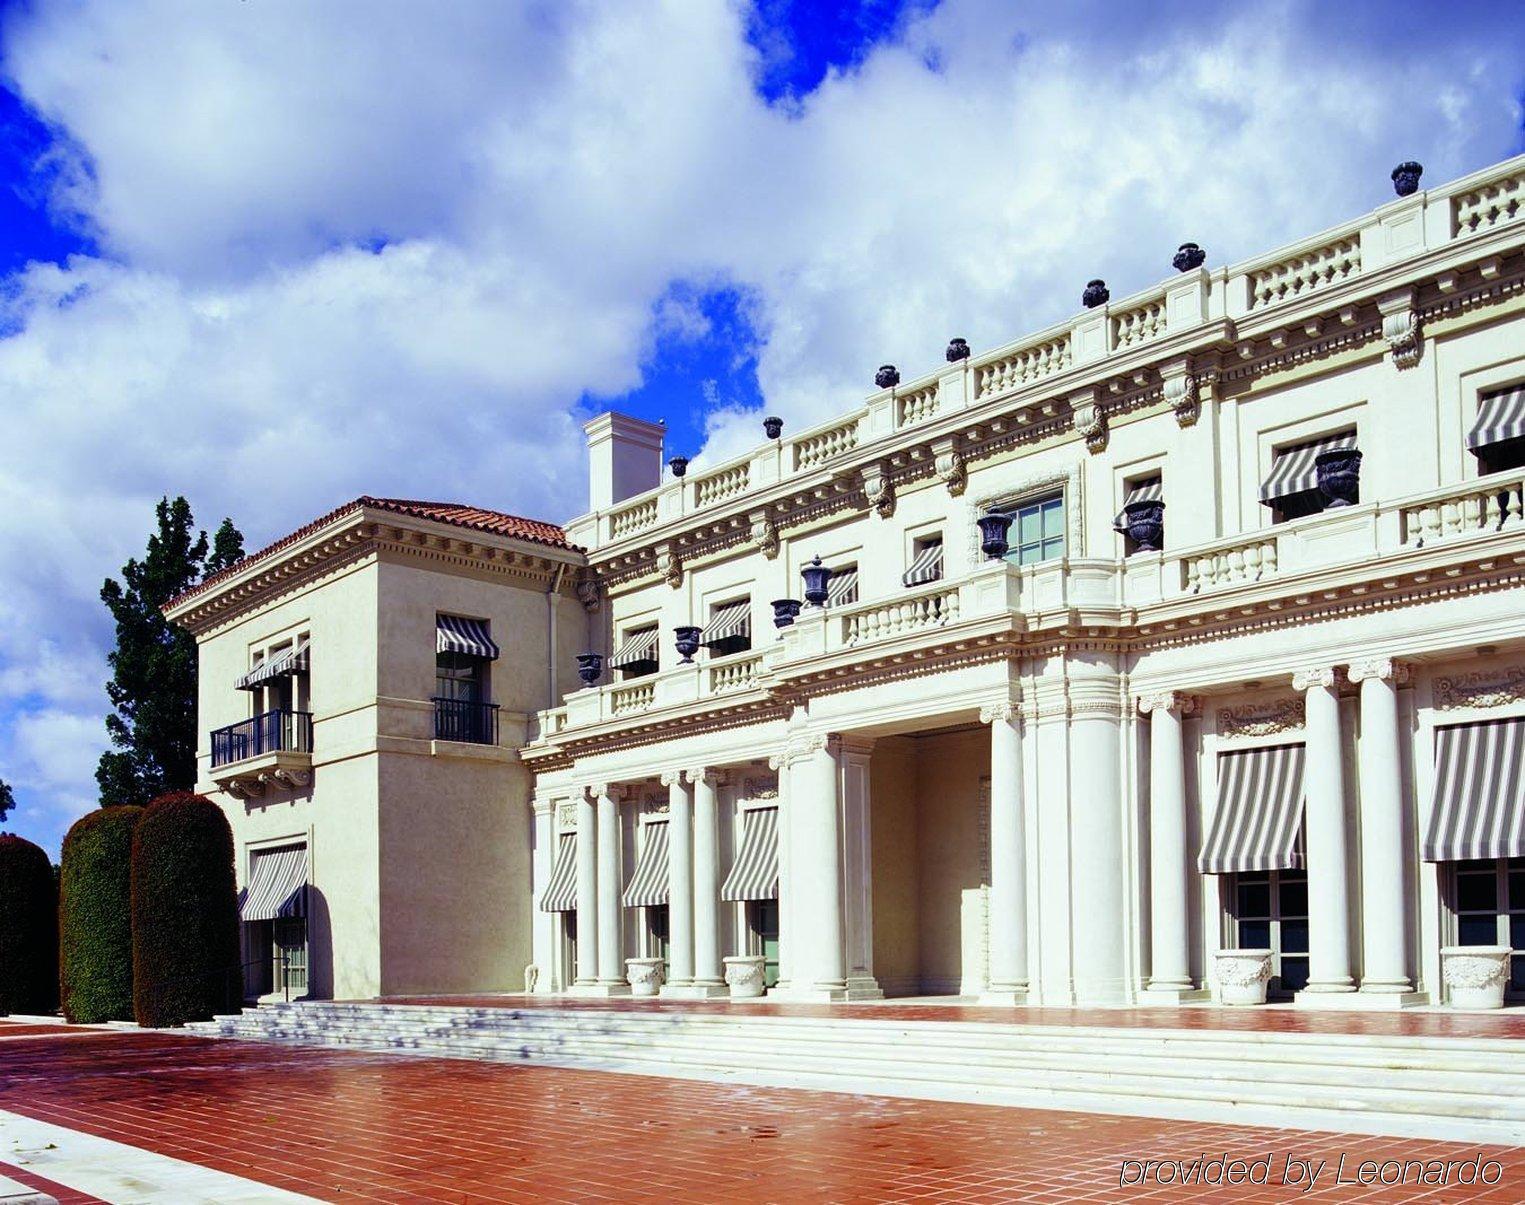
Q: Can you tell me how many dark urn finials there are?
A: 14